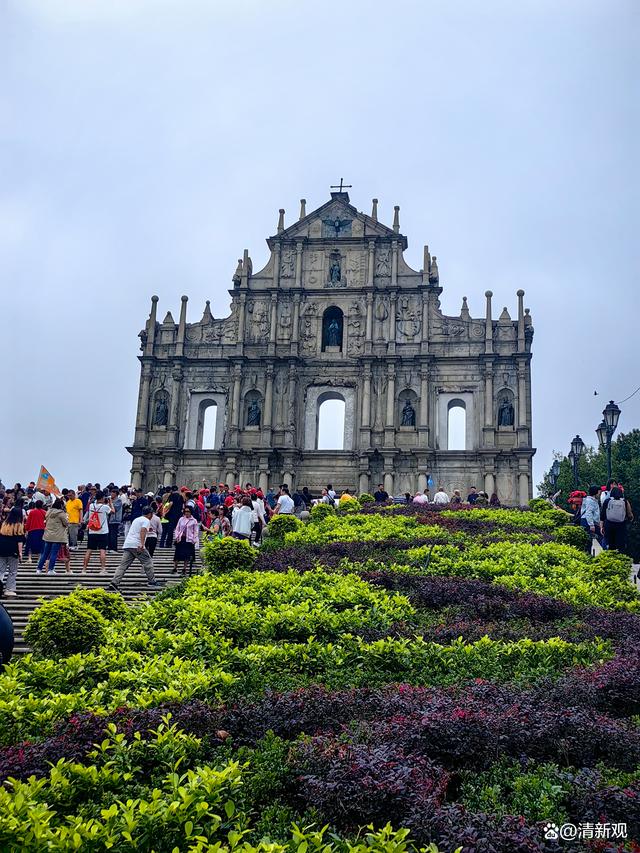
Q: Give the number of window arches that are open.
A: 3